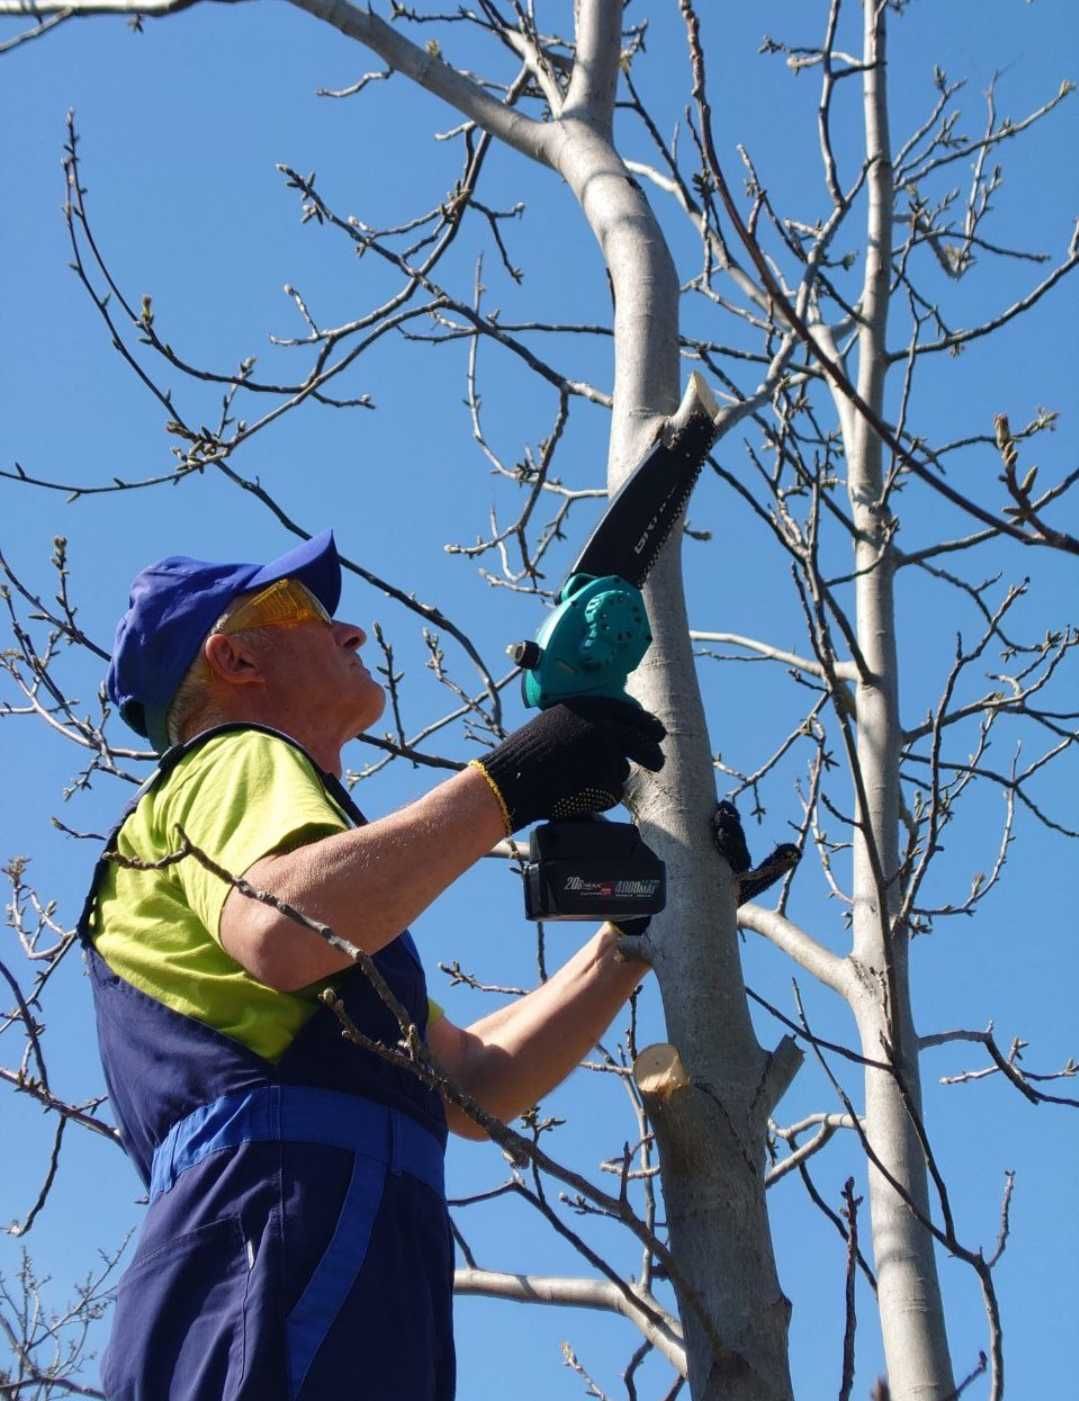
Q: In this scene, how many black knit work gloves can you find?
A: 2